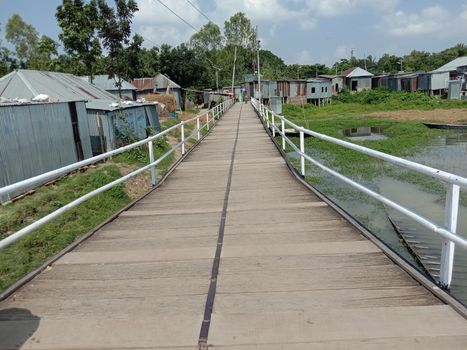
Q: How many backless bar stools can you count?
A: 0